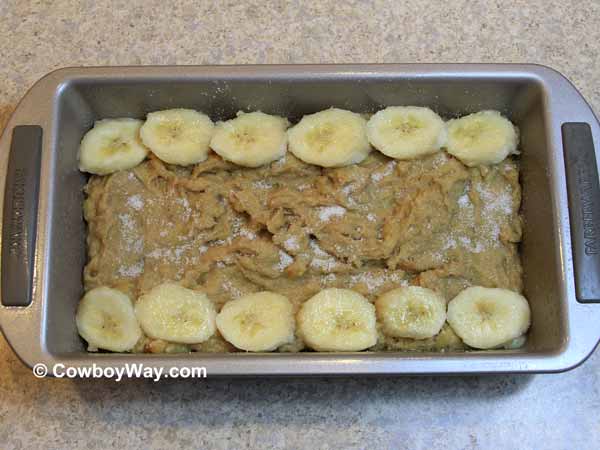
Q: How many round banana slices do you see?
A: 12